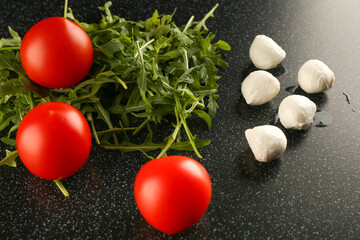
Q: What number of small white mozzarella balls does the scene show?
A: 5